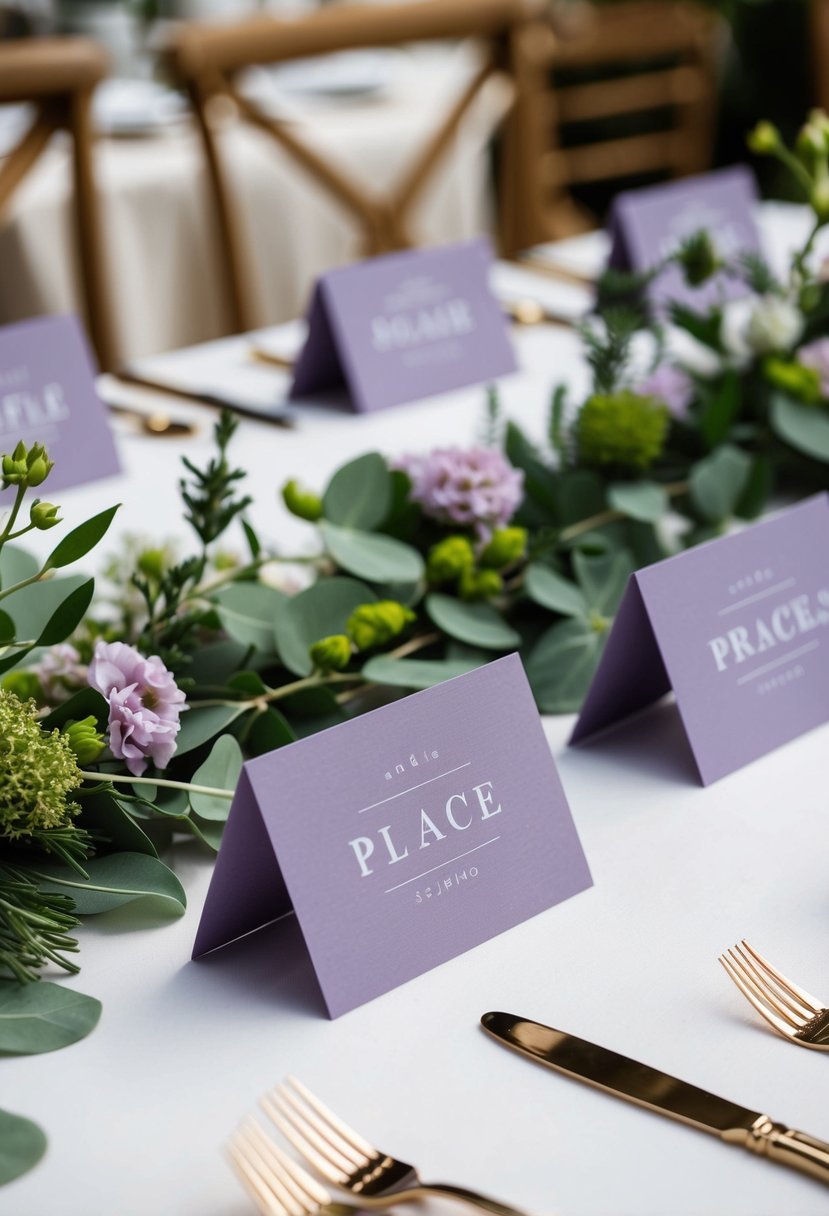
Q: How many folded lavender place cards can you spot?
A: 5